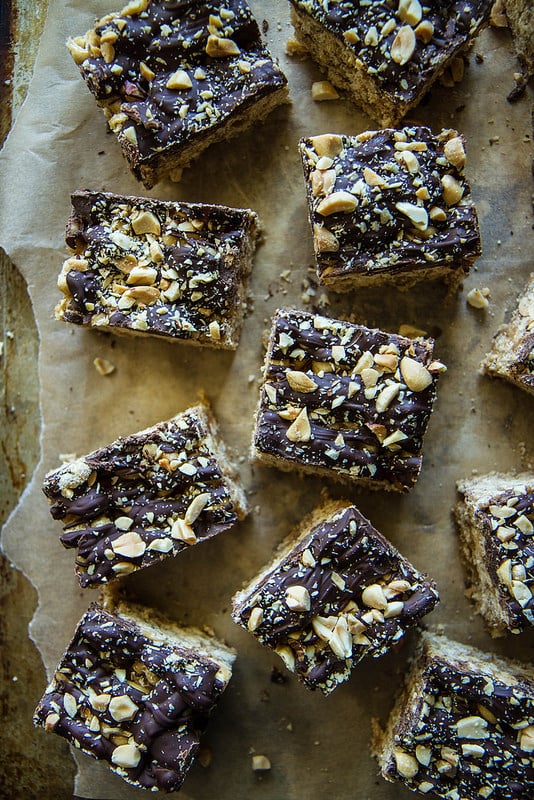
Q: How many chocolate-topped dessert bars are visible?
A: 12